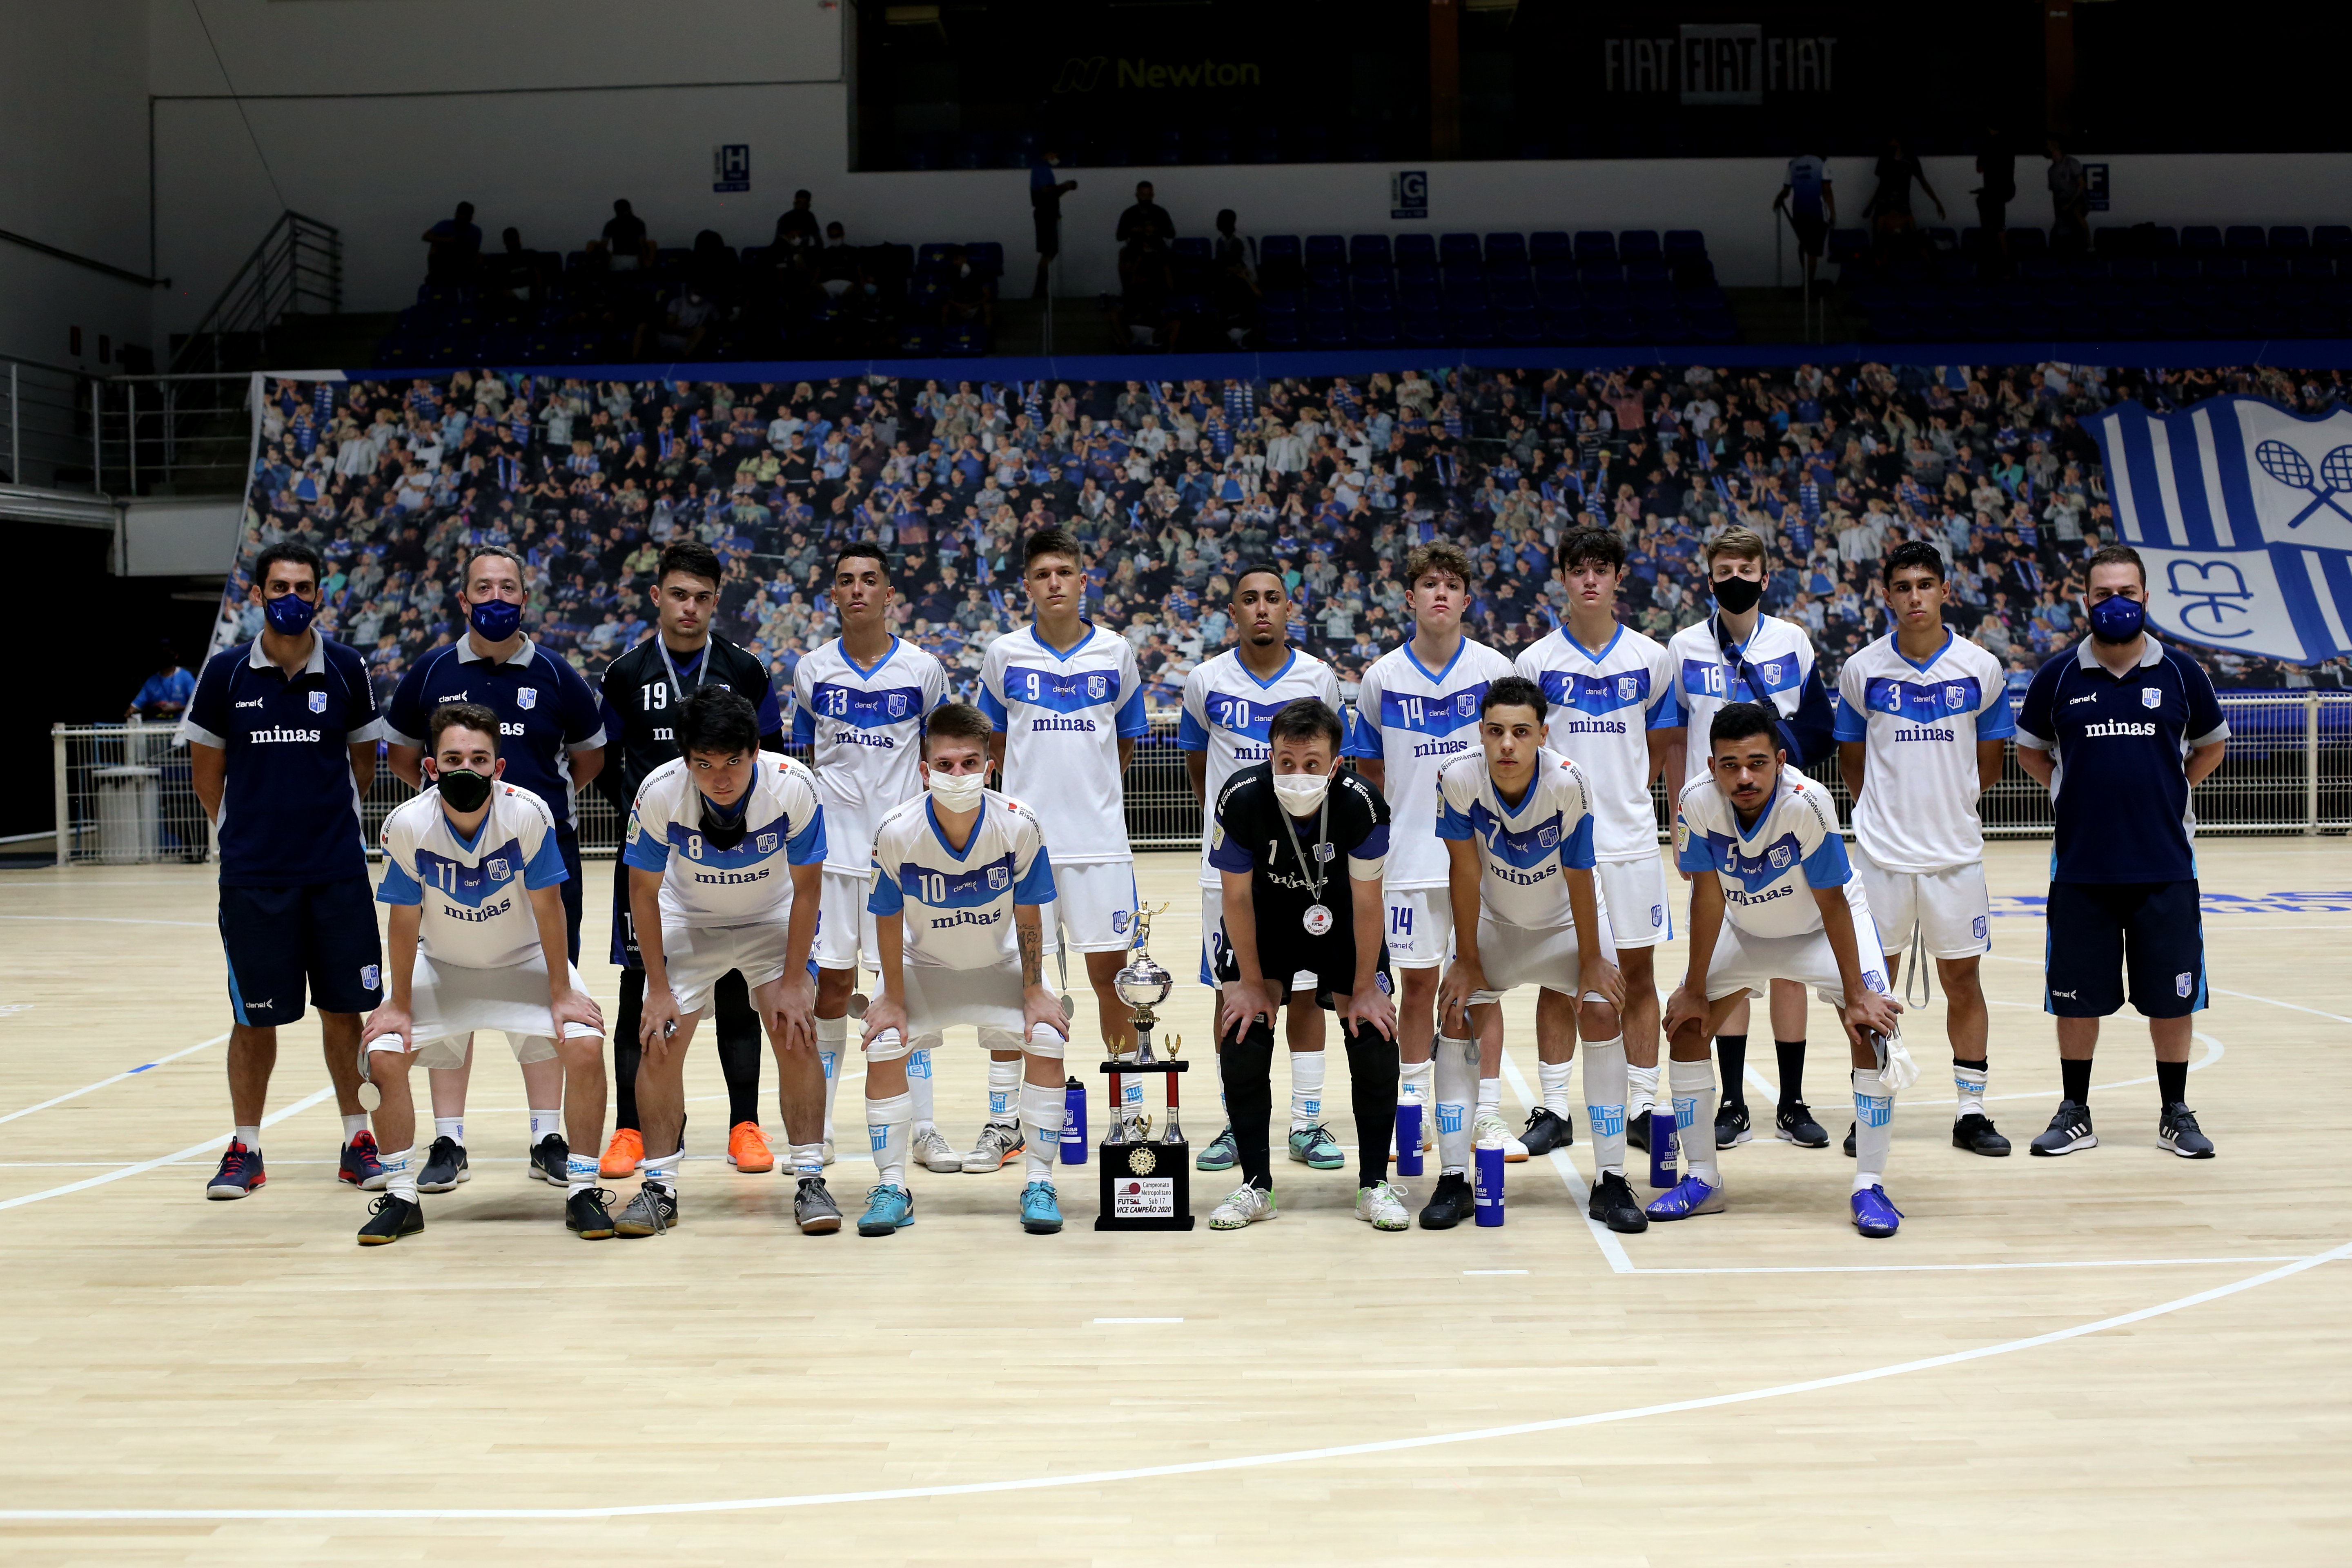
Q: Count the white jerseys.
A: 12